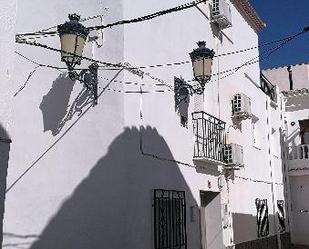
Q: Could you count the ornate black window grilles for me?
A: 3